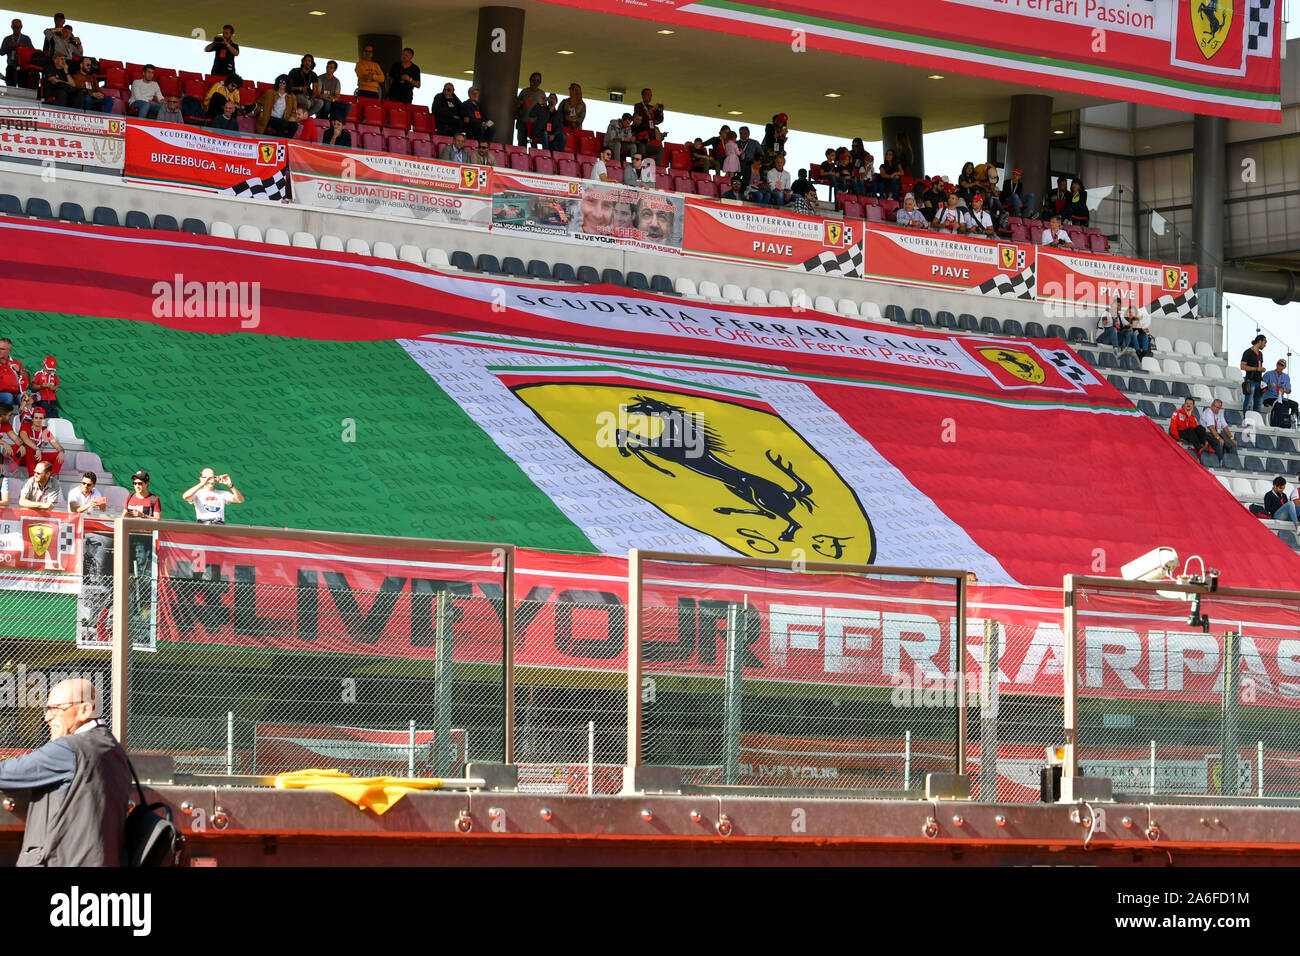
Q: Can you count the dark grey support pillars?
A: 5